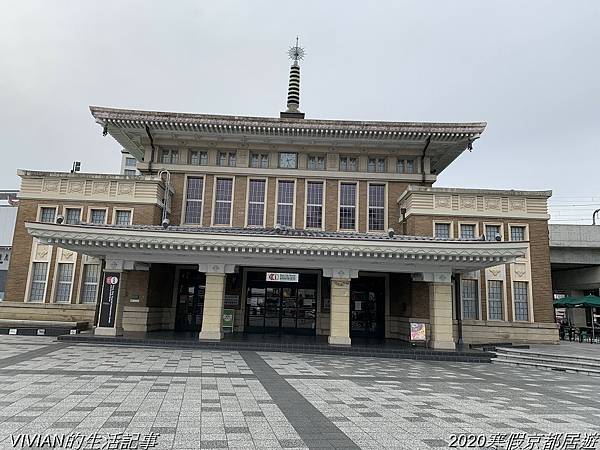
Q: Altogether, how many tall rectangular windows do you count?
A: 13